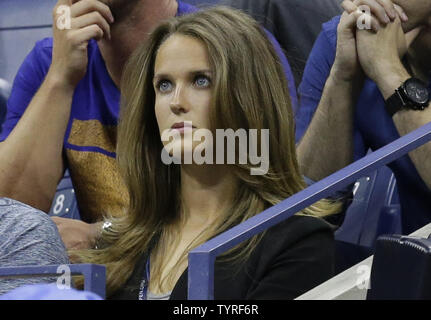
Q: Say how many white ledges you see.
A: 1